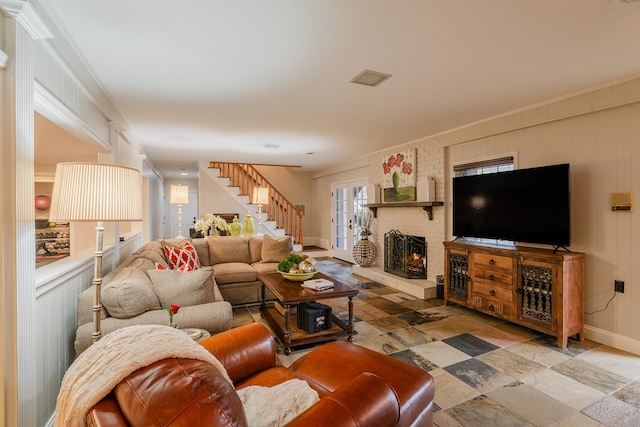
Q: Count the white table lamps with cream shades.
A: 2